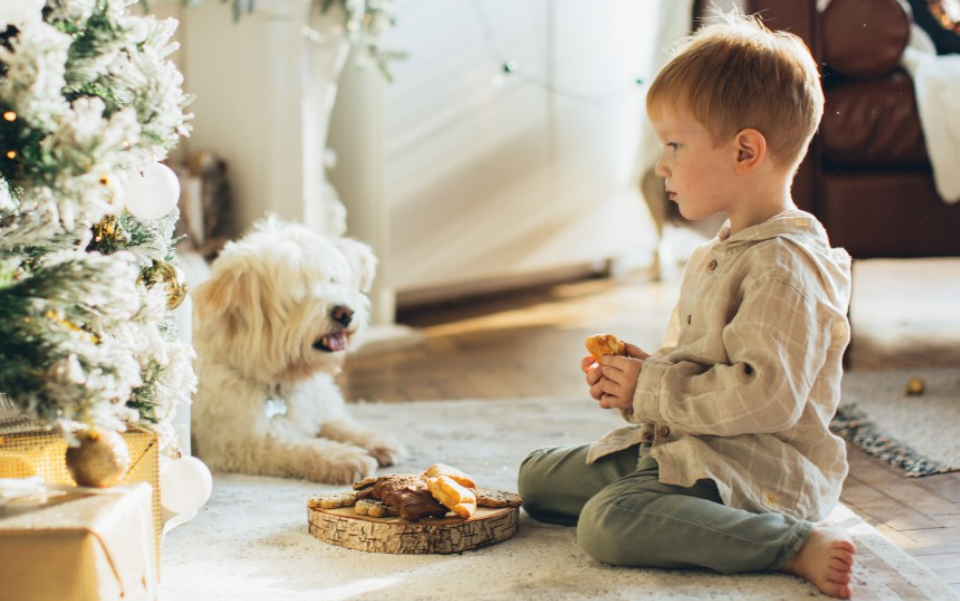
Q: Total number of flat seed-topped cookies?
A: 4